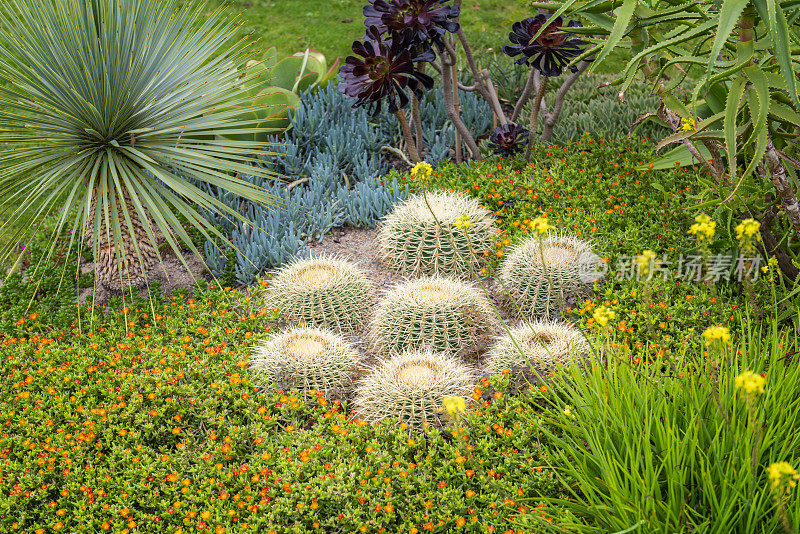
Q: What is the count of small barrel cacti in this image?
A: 7